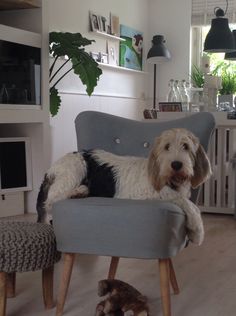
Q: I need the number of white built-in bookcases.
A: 1